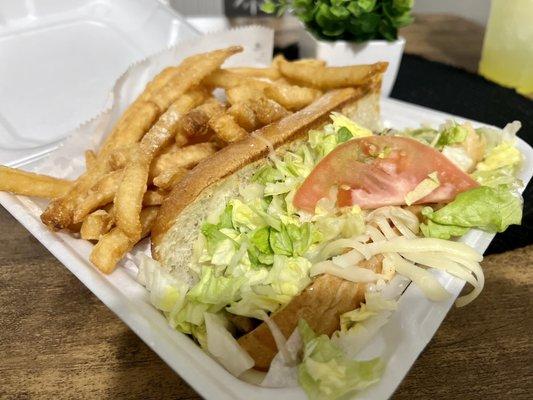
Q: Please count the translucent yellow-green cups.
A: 1